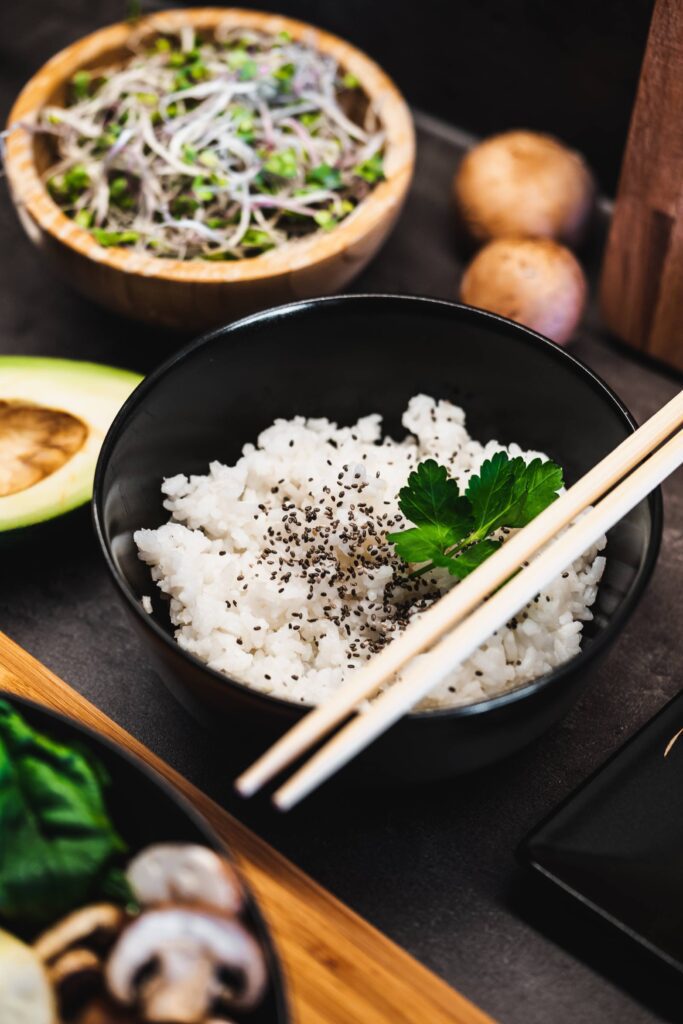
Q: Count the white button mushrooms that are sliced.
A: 2